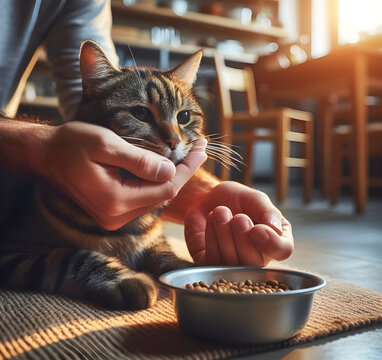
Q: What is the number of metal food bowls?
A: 1